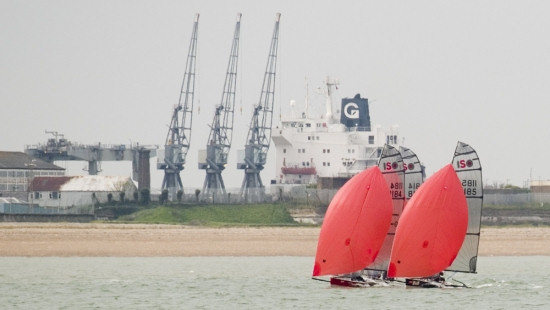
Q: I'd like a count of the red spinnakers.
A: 2